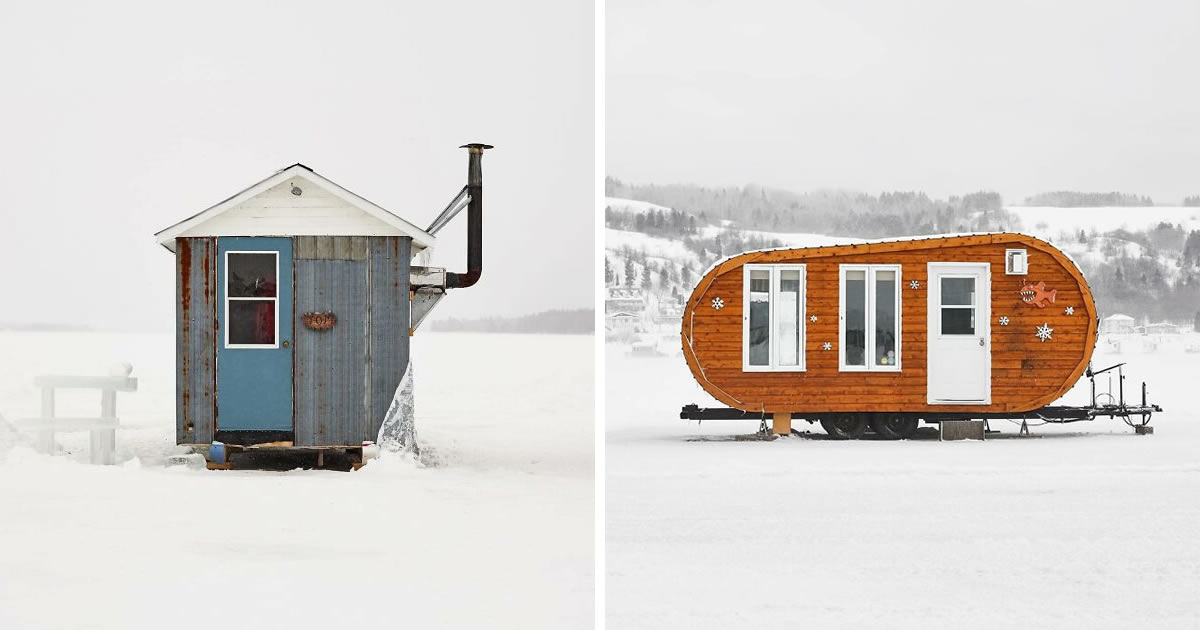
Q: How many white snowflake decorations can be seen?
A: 7